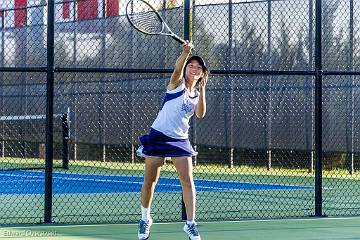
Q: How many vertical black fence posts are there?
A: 3